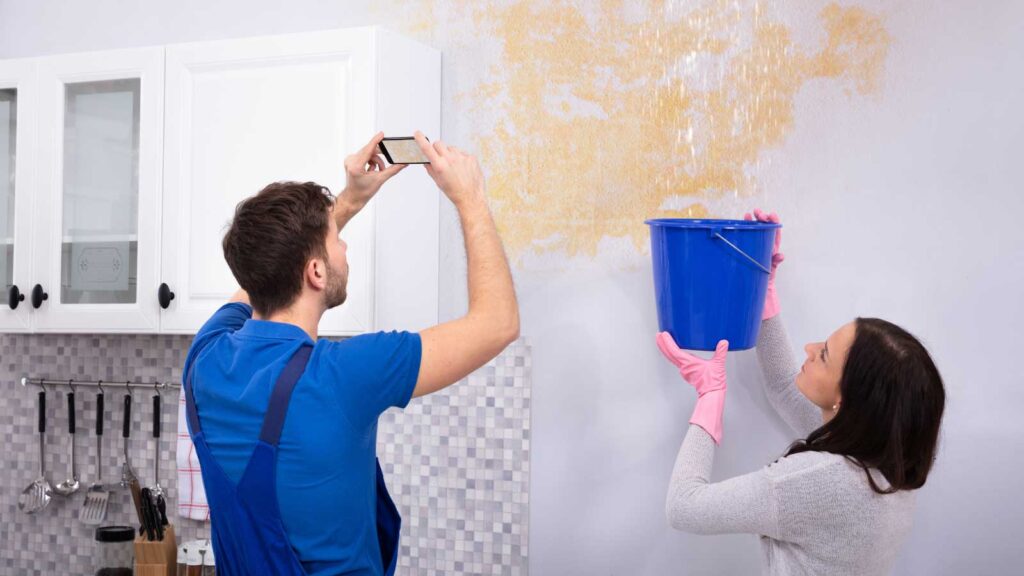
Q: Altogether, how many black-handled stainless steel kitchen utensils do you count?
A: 5